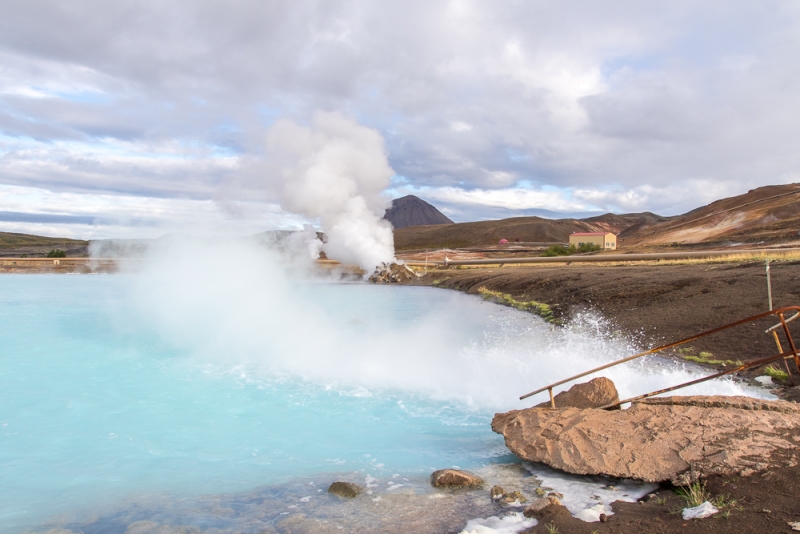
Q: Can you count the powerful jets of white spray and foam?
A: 1